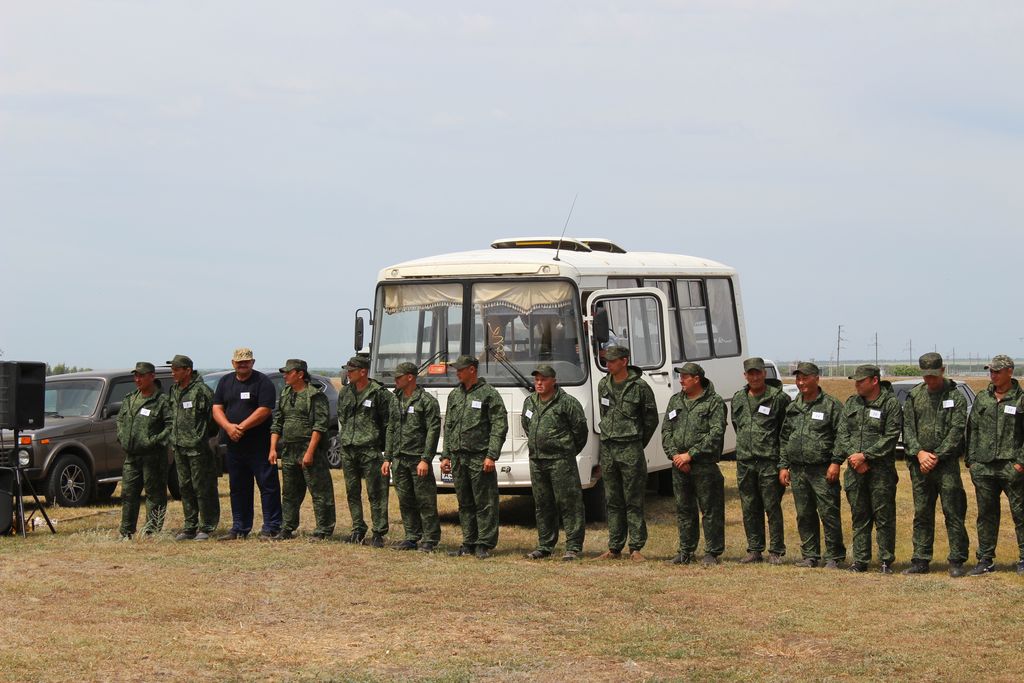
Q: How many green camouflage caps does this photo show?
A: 14